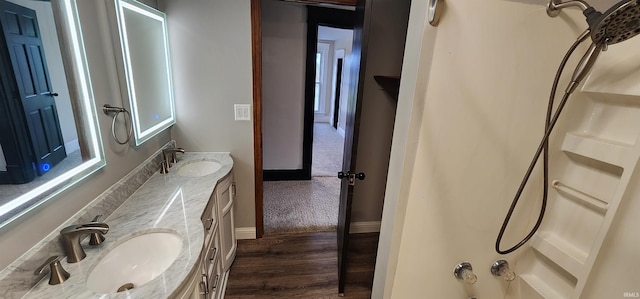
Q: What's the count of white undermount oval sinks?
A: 2